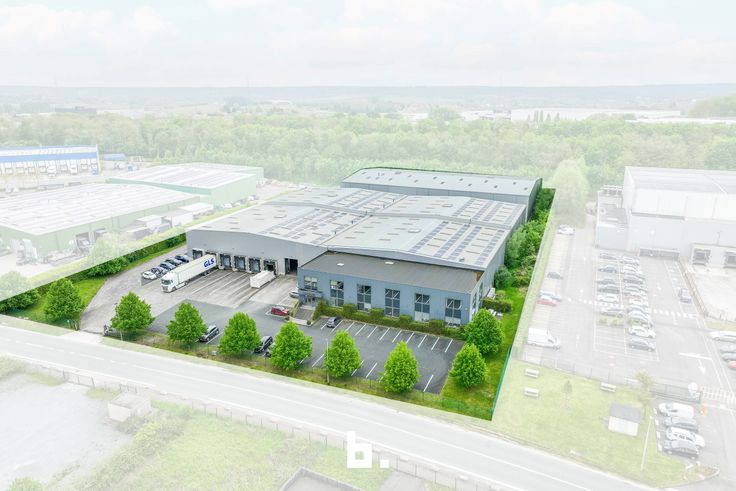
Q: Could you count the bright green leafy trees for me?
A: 9